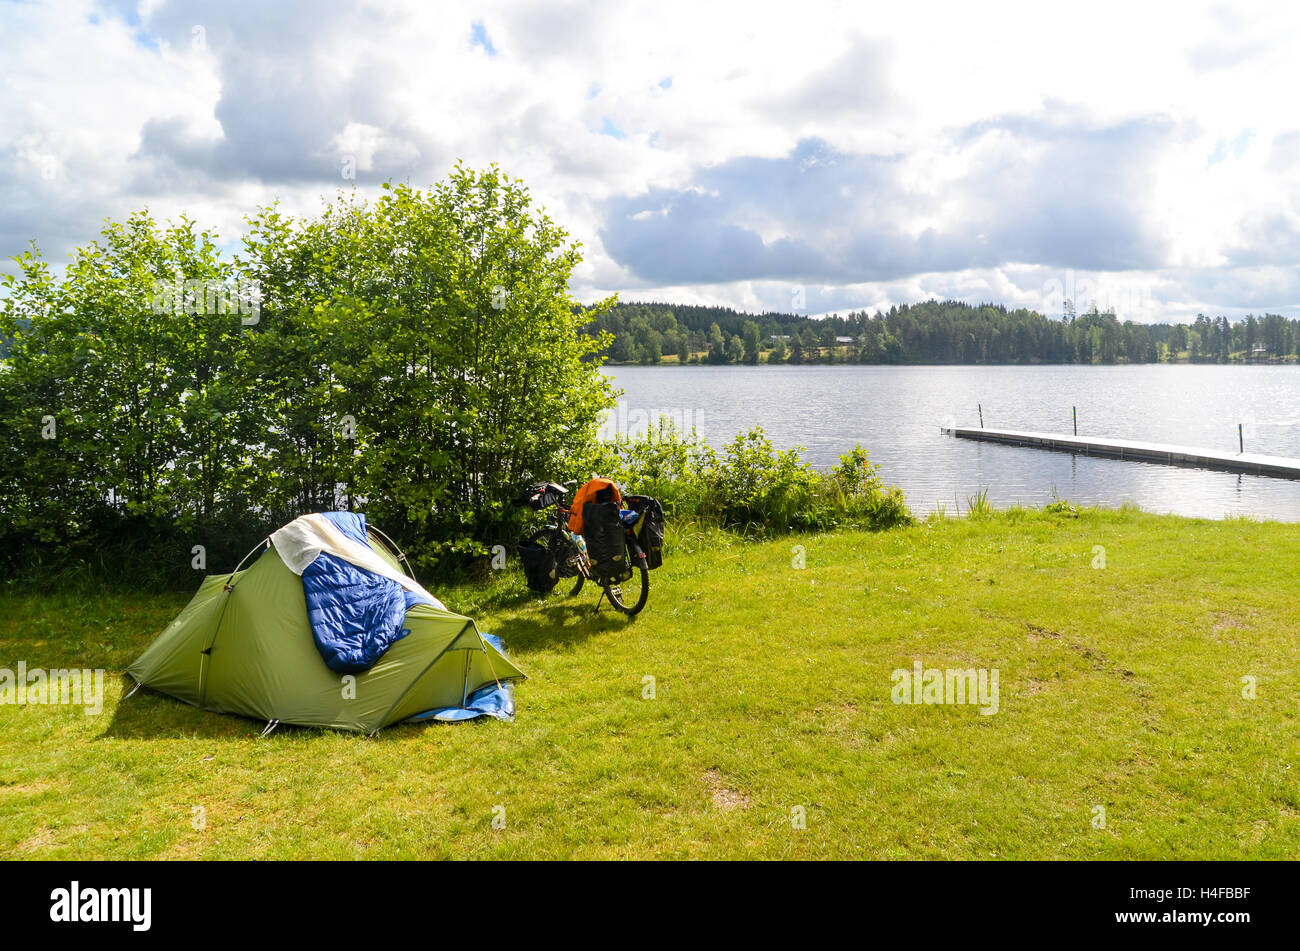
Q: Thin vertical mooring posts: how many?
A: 3